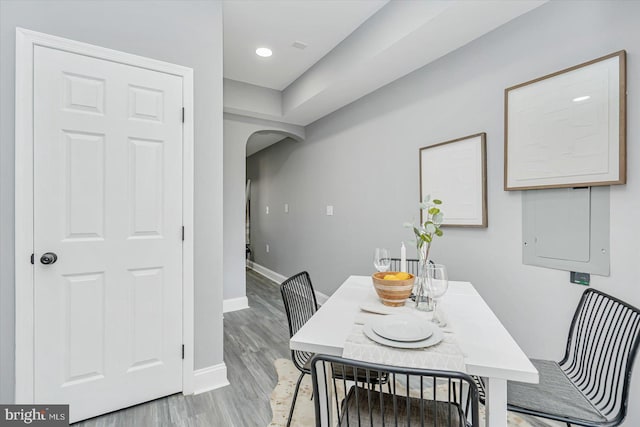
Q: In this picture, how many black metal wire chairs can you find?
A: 4